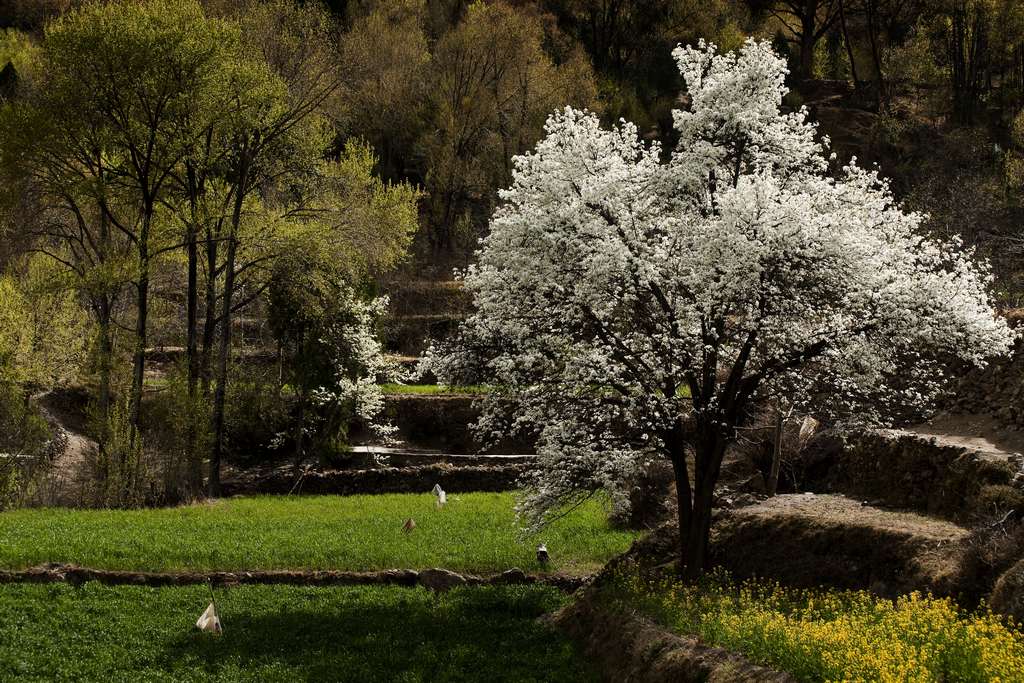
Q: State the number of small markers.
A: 4